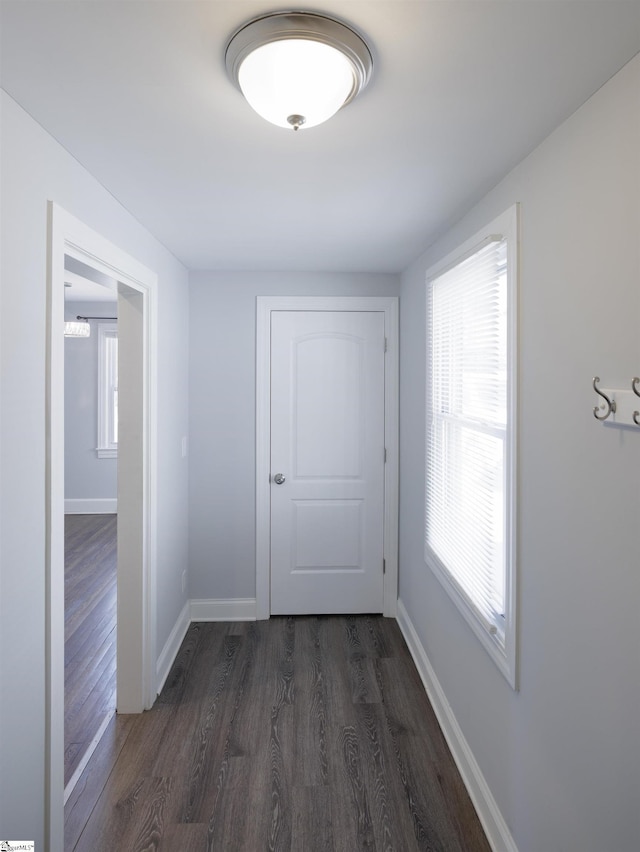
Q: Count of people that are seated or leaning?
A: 0